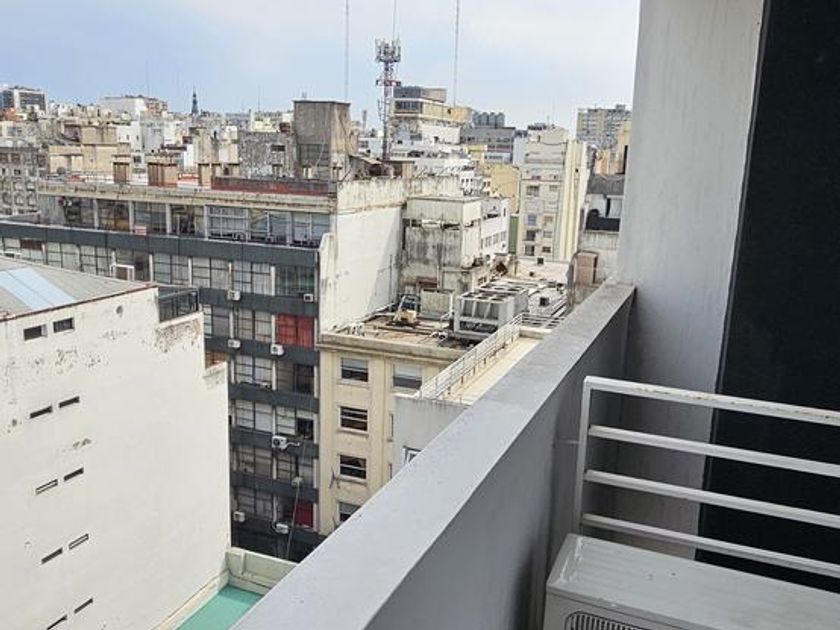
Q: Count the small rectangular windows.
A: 10